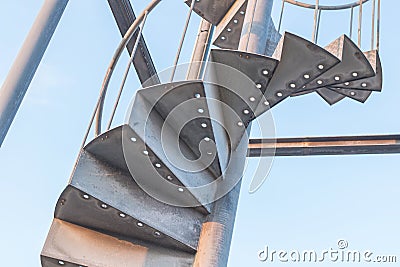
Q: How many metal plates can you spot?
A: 12